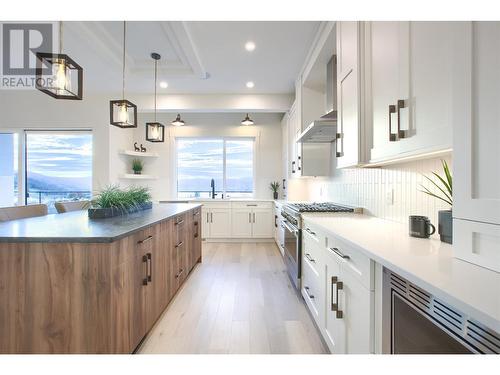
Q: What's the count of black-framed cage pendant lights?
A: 3